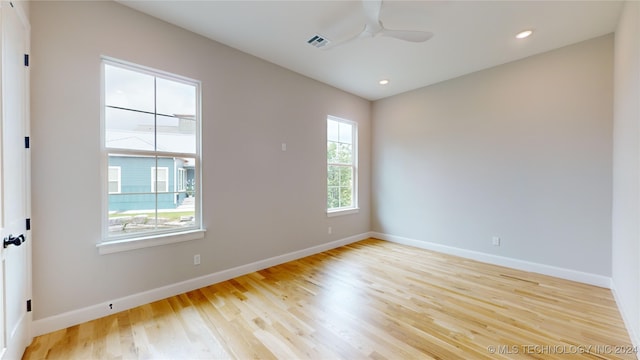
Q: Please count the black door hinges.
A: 4